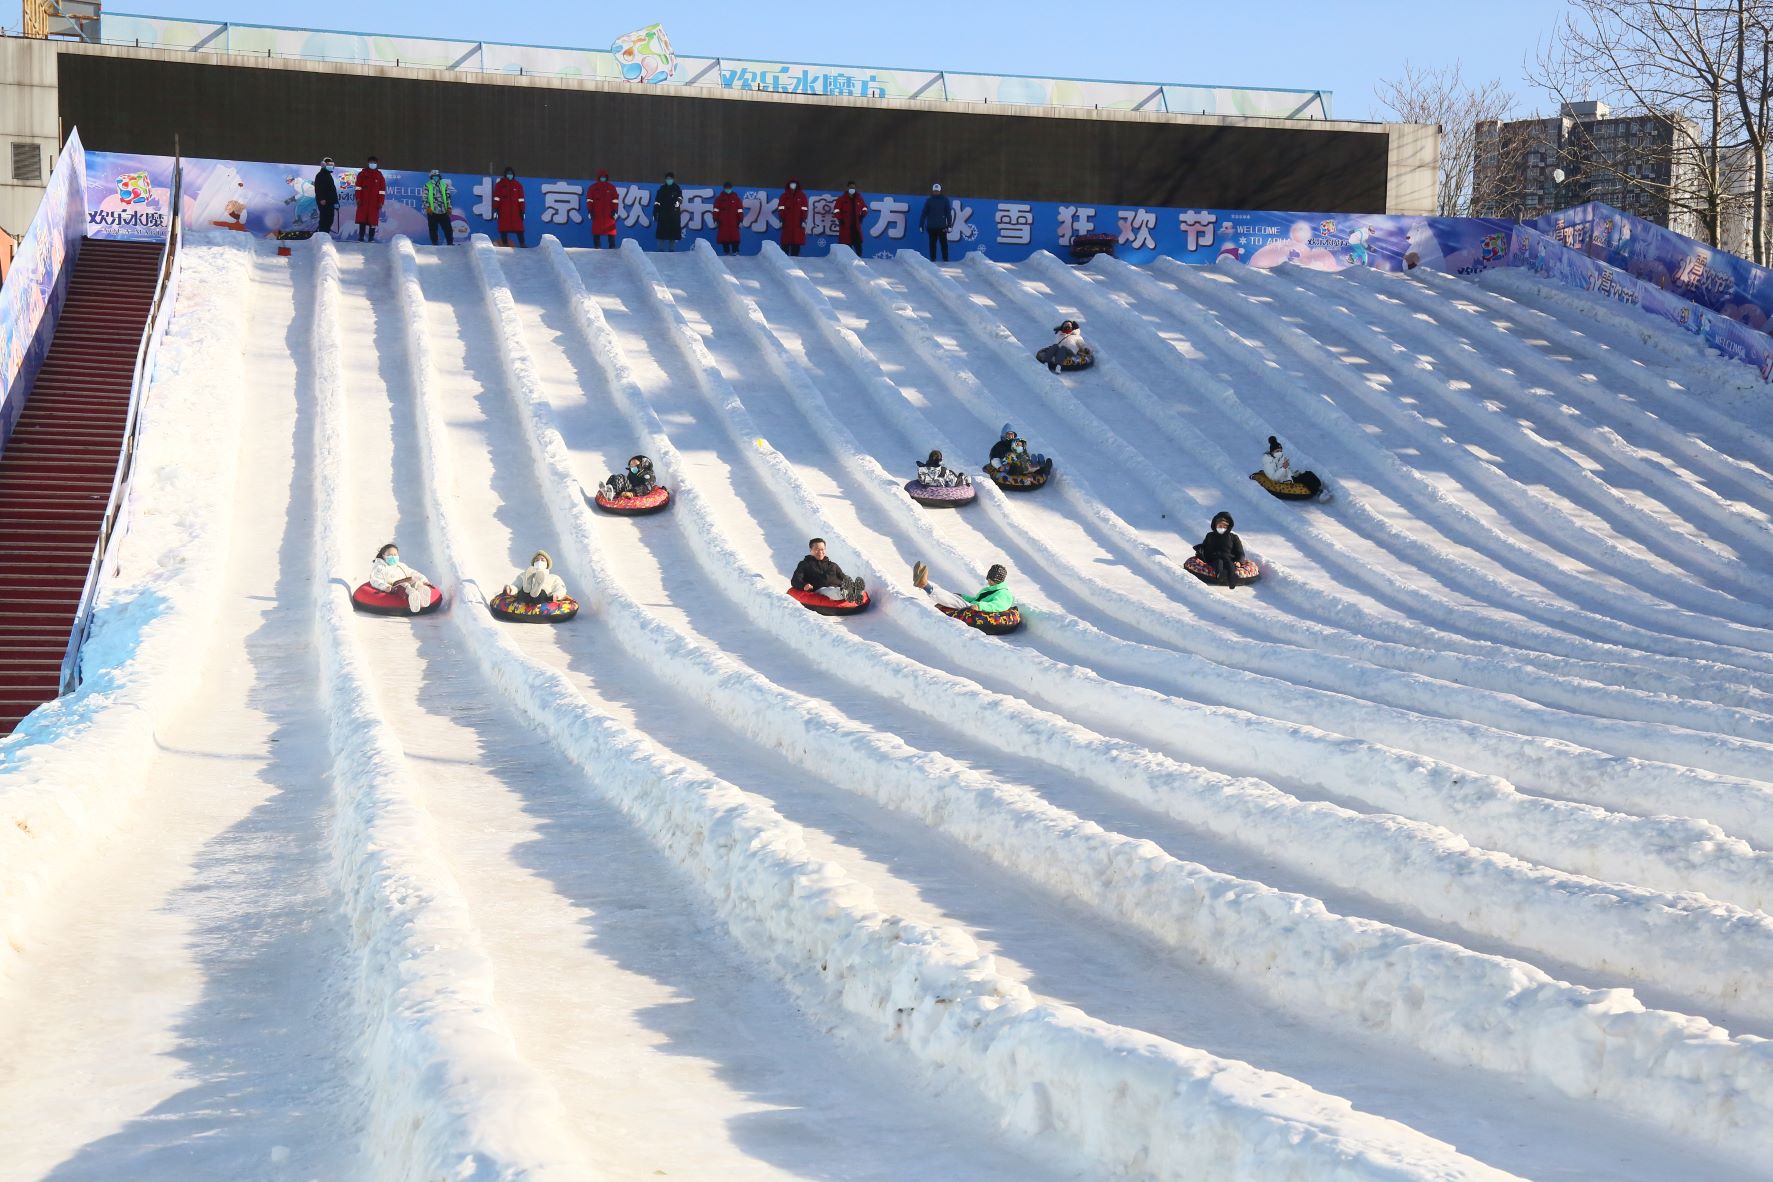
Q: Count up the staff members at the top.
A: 10